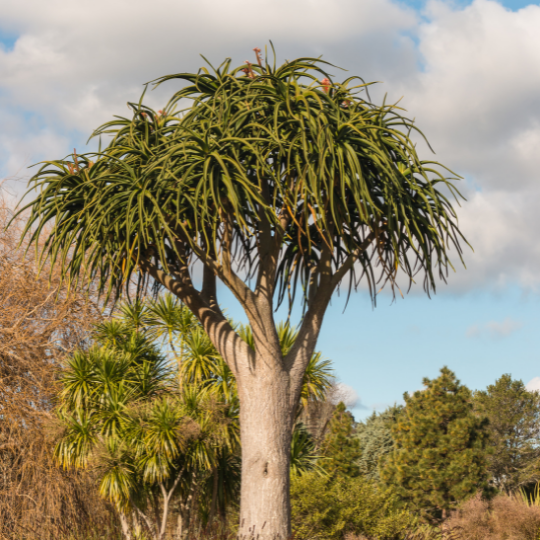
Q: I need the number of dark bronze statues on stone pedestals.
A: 0